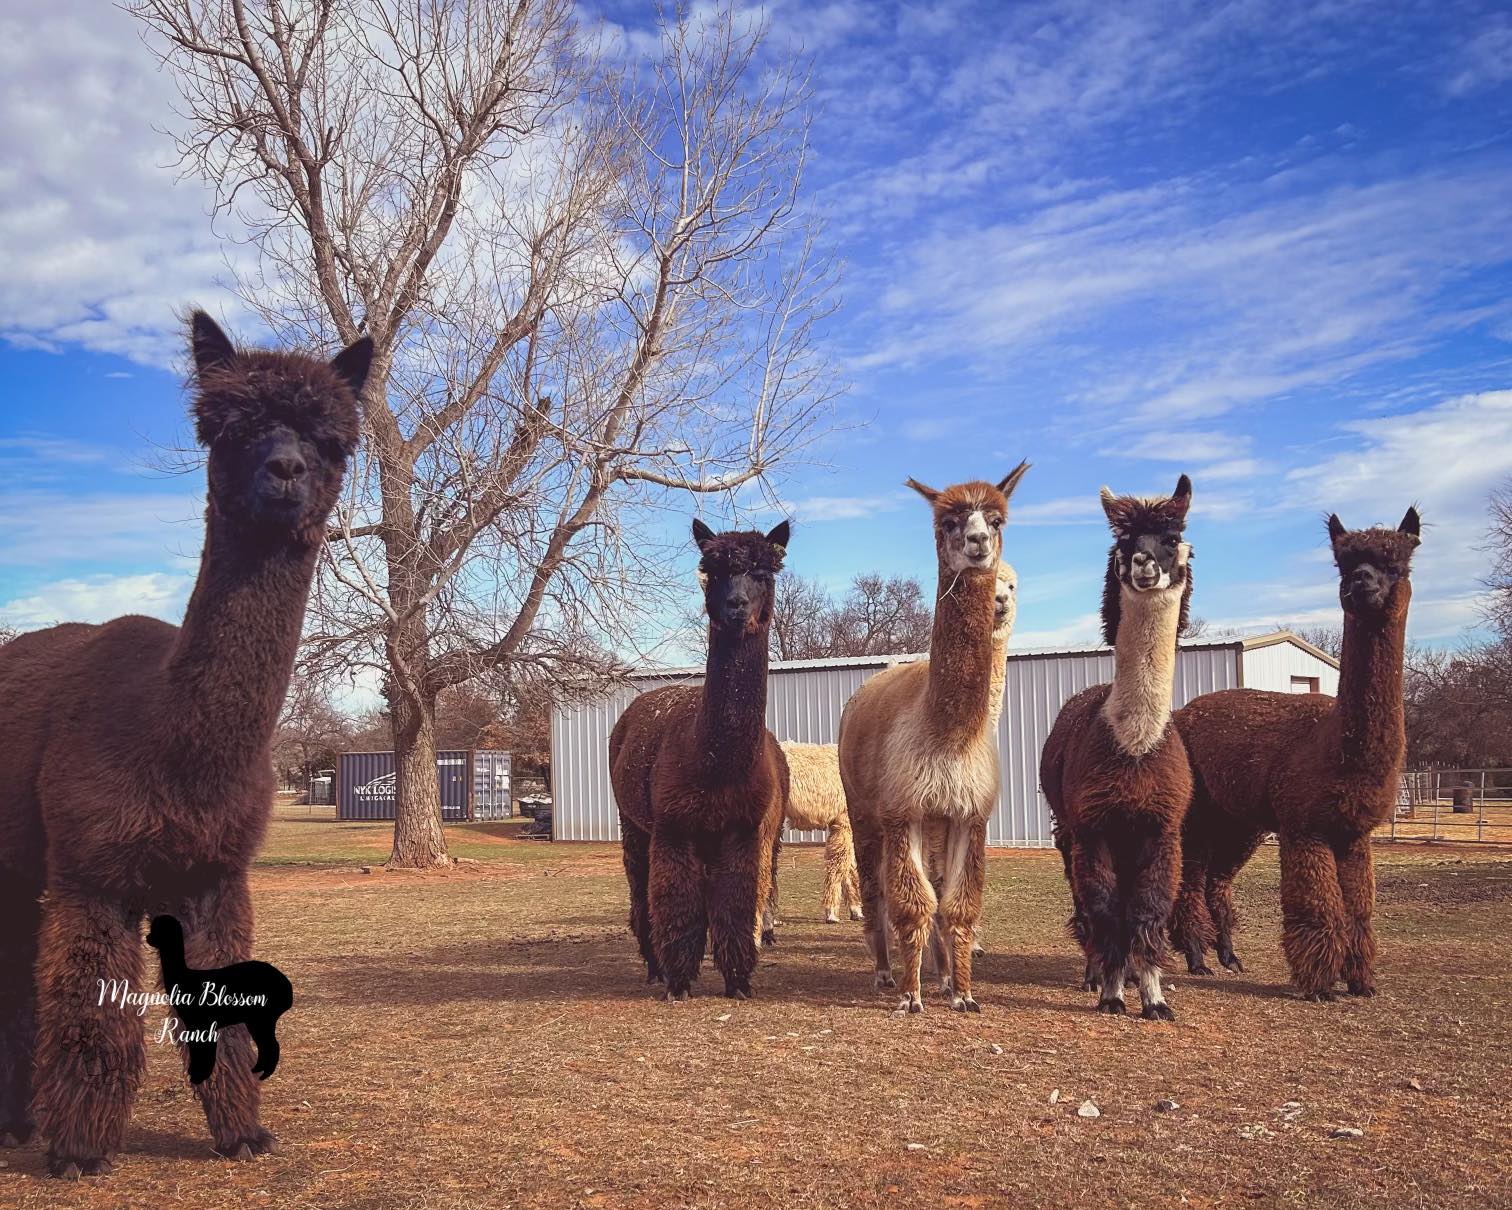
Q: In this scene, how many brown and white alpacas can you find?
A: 2